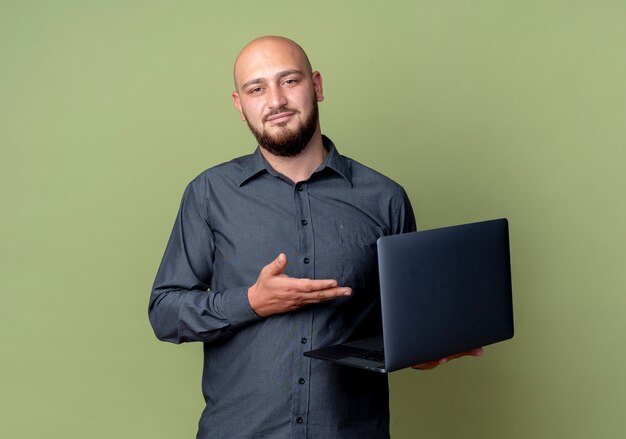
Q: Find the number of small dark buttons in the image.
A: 6